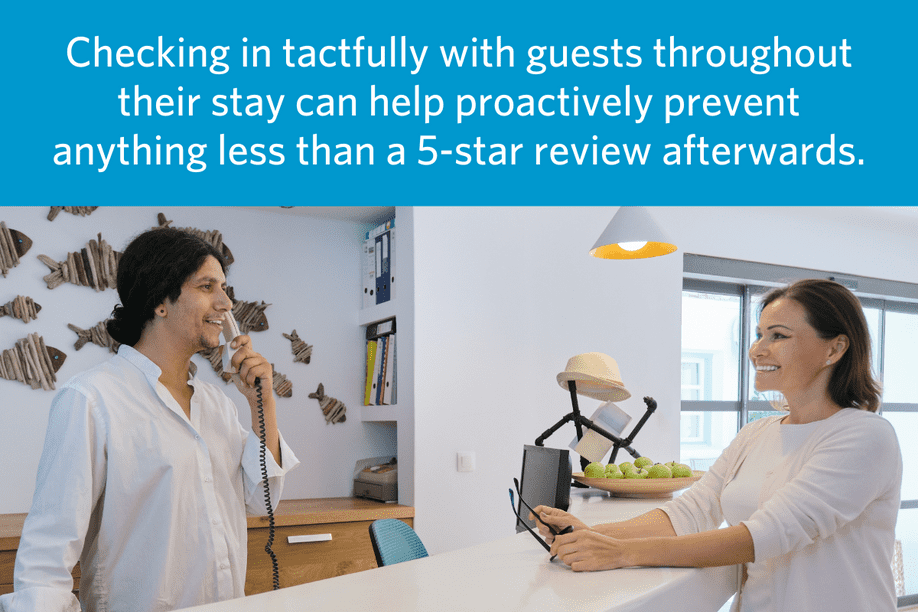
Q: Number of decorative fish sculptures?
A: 12